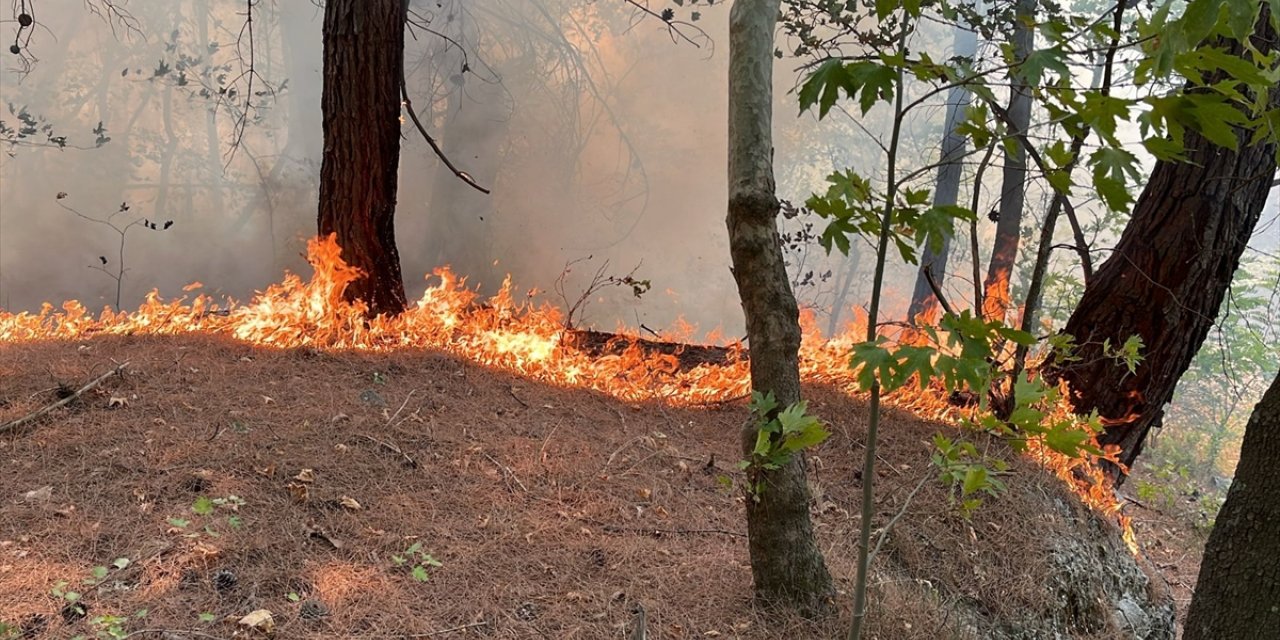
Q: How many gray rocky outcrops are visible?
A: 1